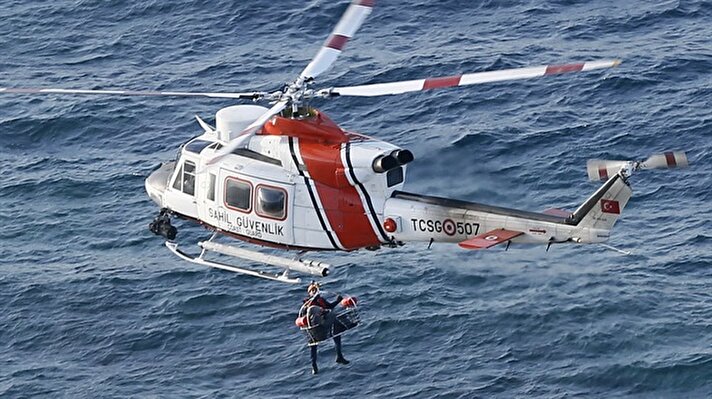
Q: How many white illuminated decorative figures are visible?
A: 0